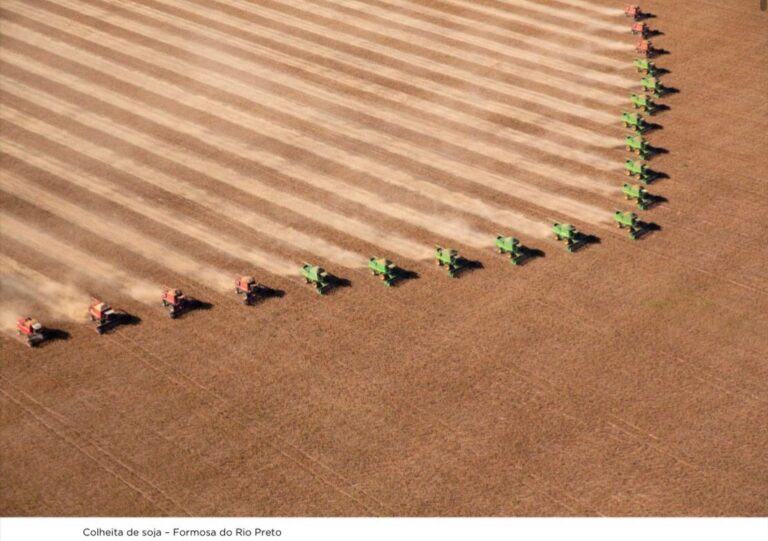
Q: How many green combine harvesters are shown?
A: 13